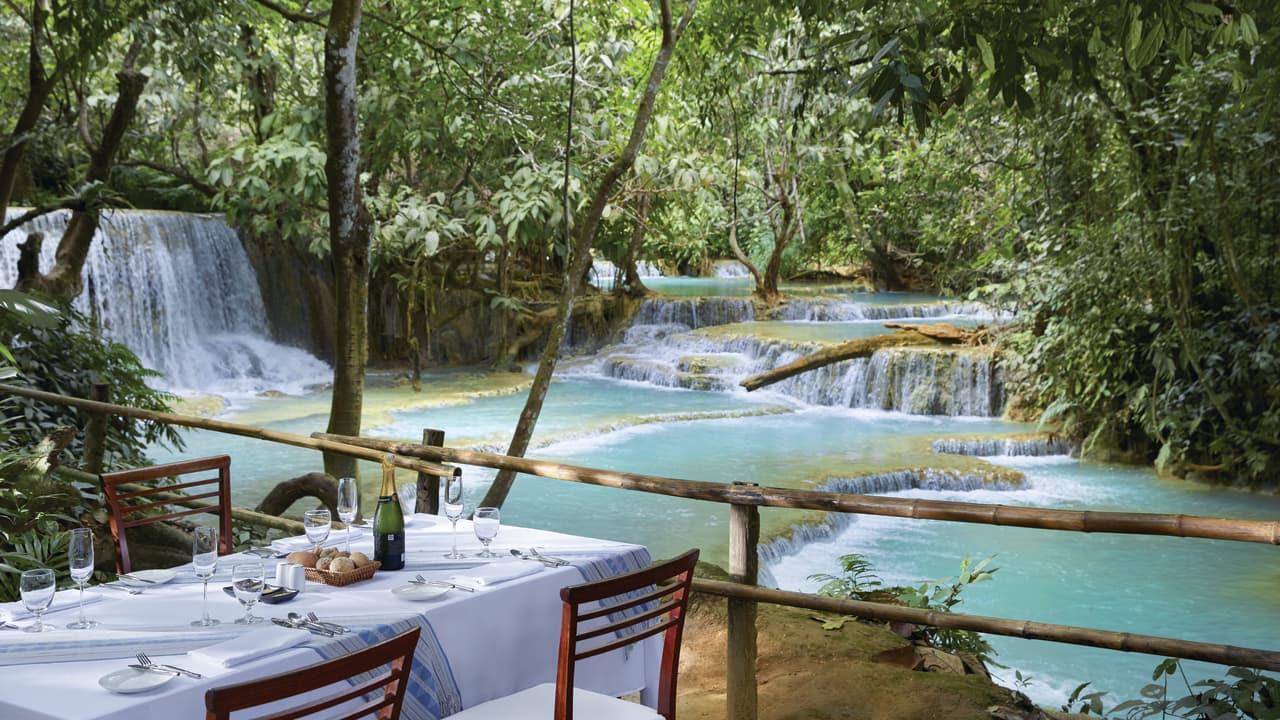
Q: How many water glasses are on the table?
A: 4